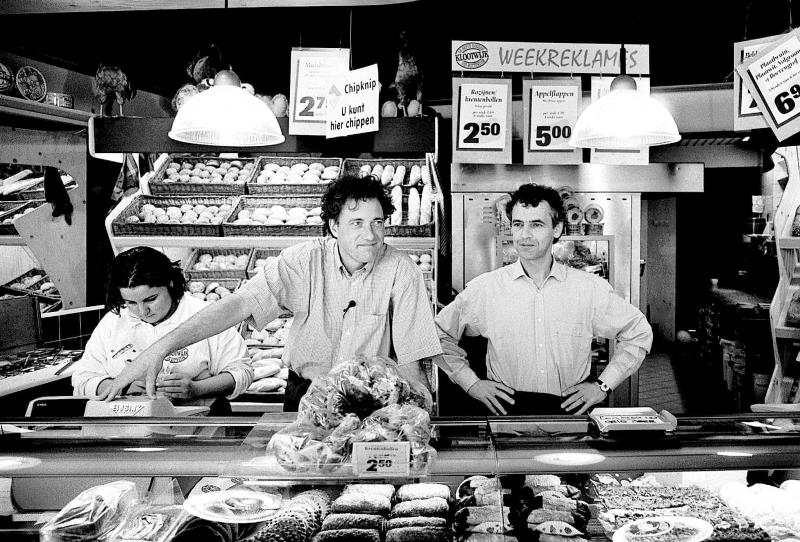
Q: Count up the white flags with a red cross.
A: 0